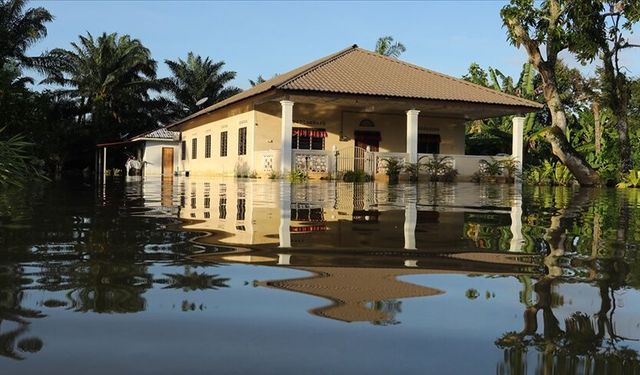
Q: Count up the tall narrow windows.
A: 5